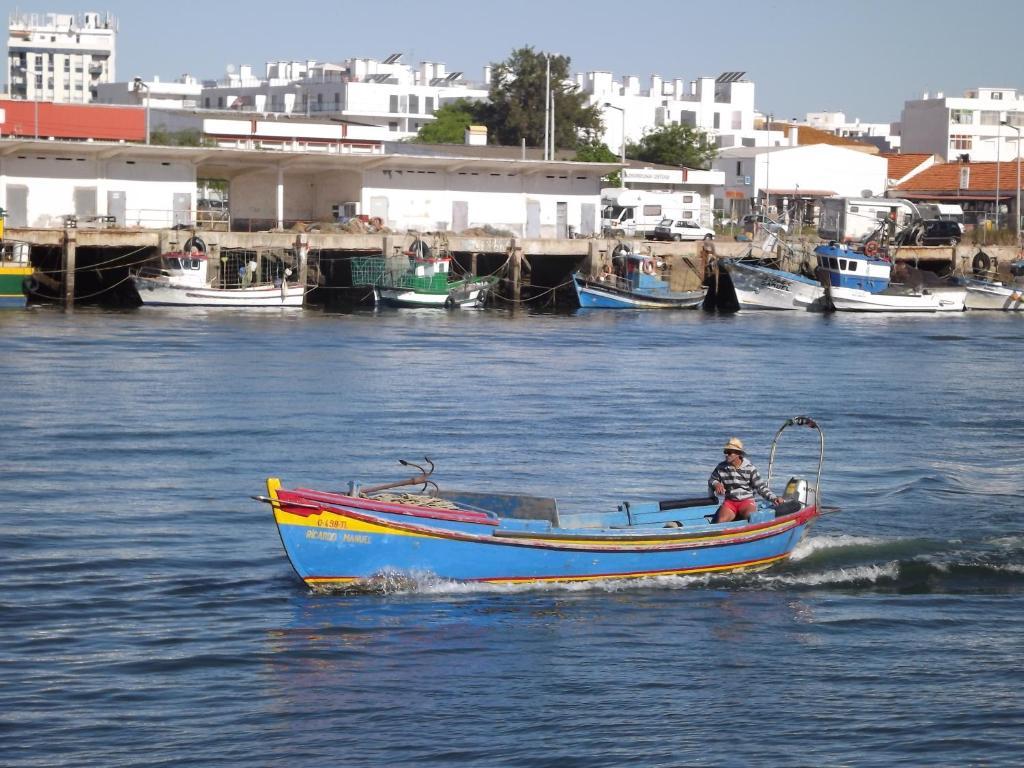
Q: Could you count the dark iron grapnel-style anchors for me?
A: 1